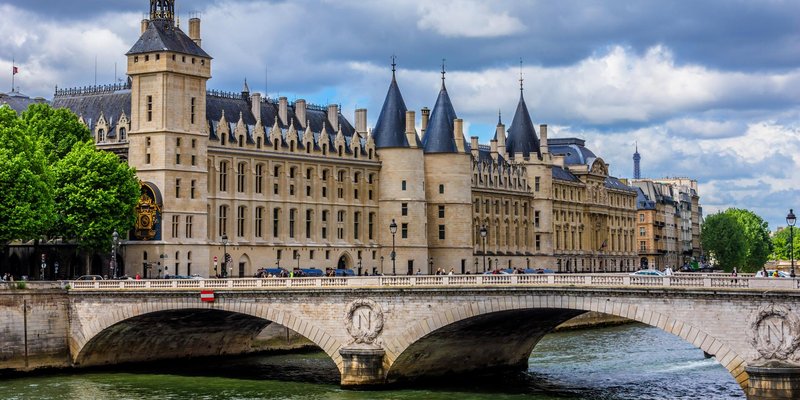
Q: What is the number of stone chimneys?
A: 14